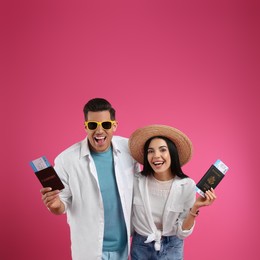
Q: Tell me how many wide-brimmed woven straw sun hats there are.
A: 1